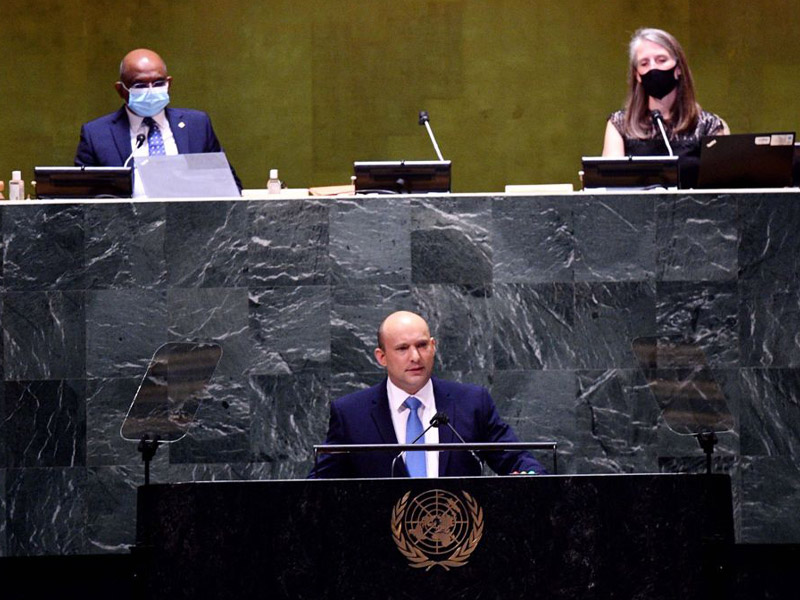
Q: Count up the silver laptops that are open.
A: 1